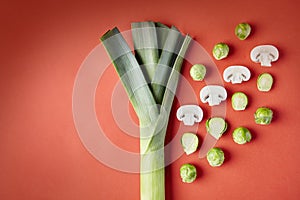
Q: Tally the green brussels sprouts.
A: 11